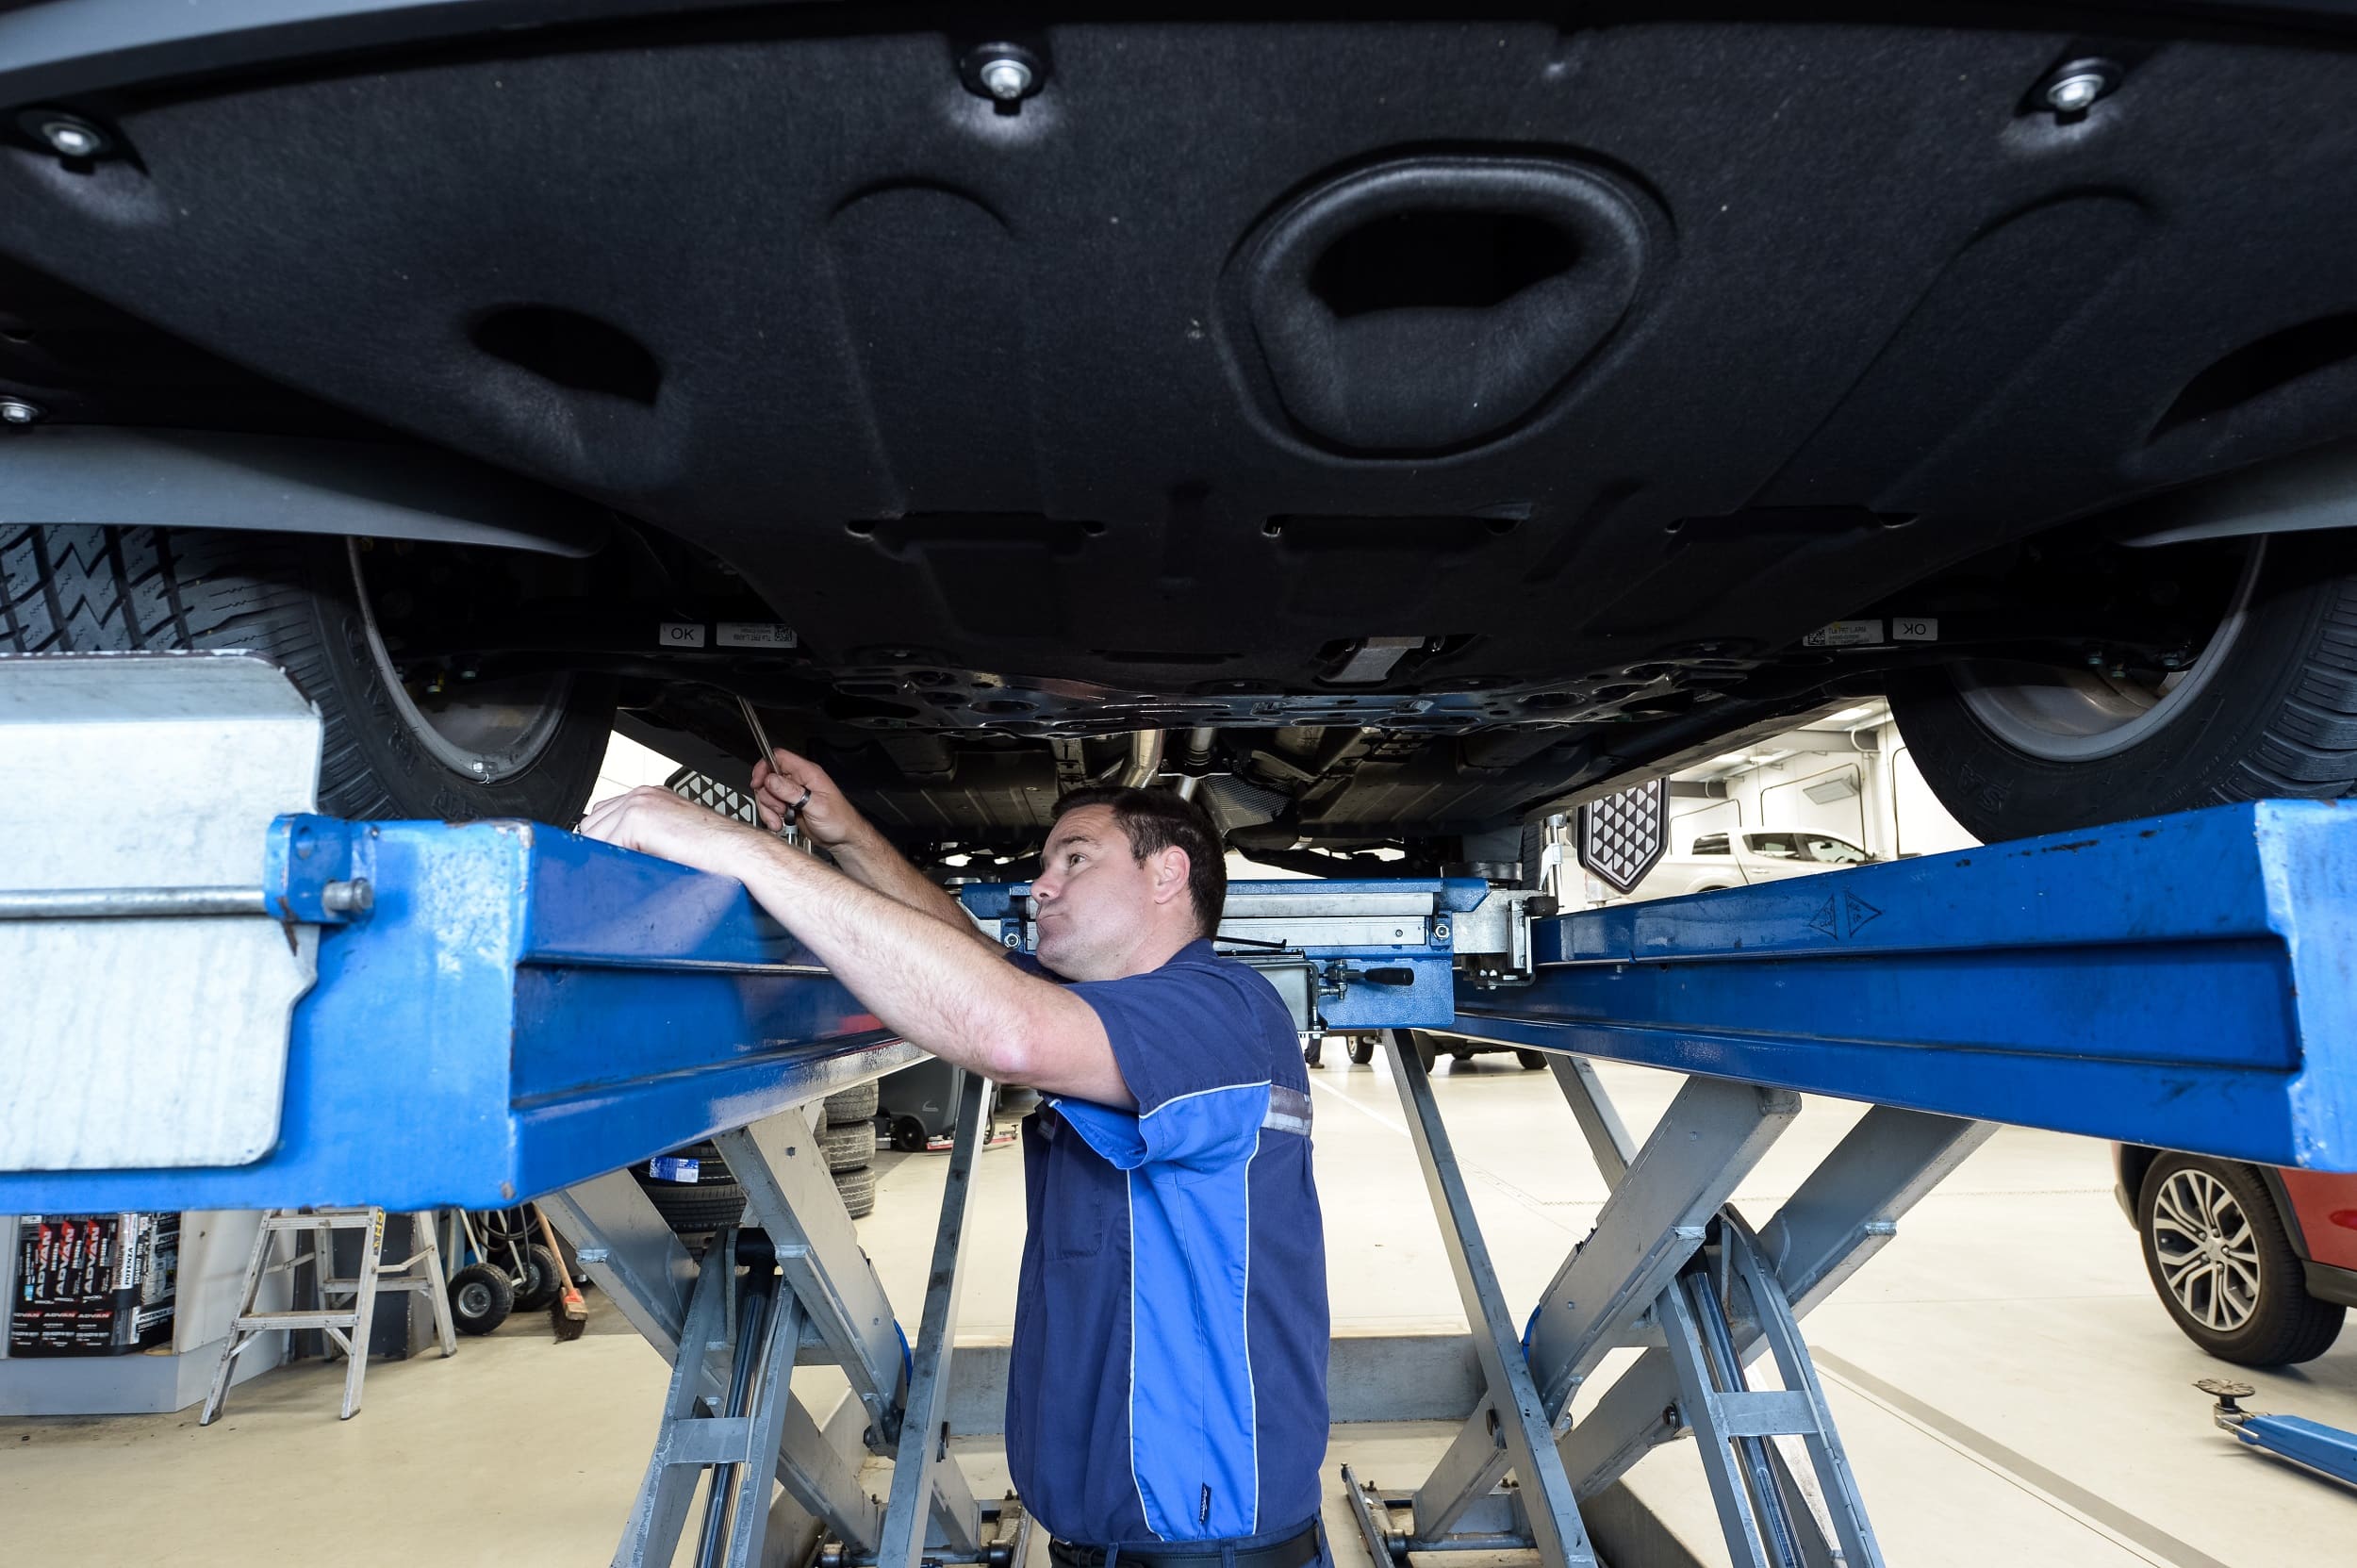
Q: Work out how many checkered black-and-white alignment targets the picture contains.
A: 2